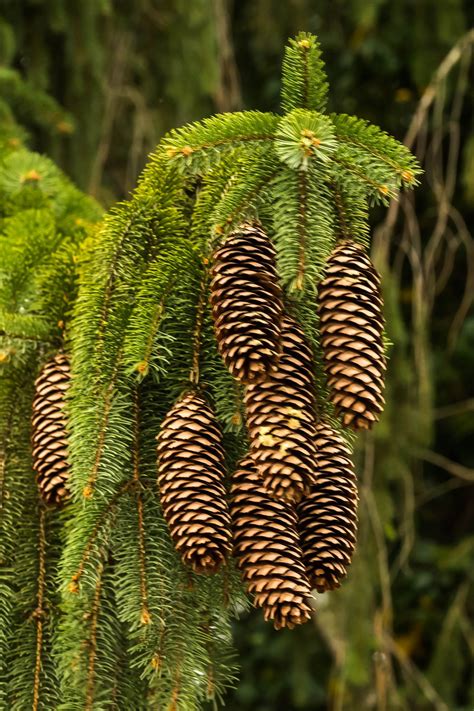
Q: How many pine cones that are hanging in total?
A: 7